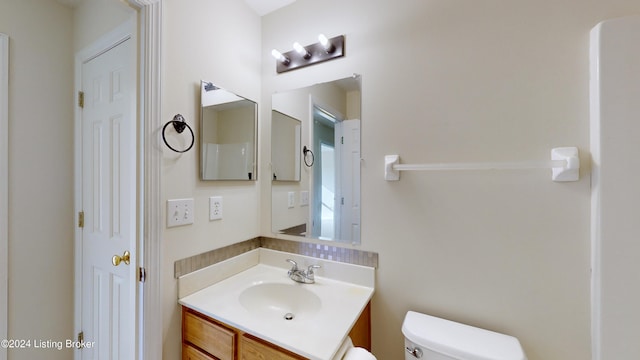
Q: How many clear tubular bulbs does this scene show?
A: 3